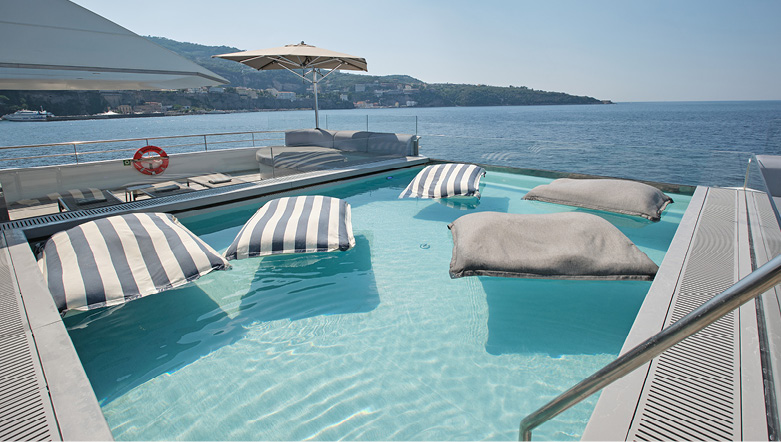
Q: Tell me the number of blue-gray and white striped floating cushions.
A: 3